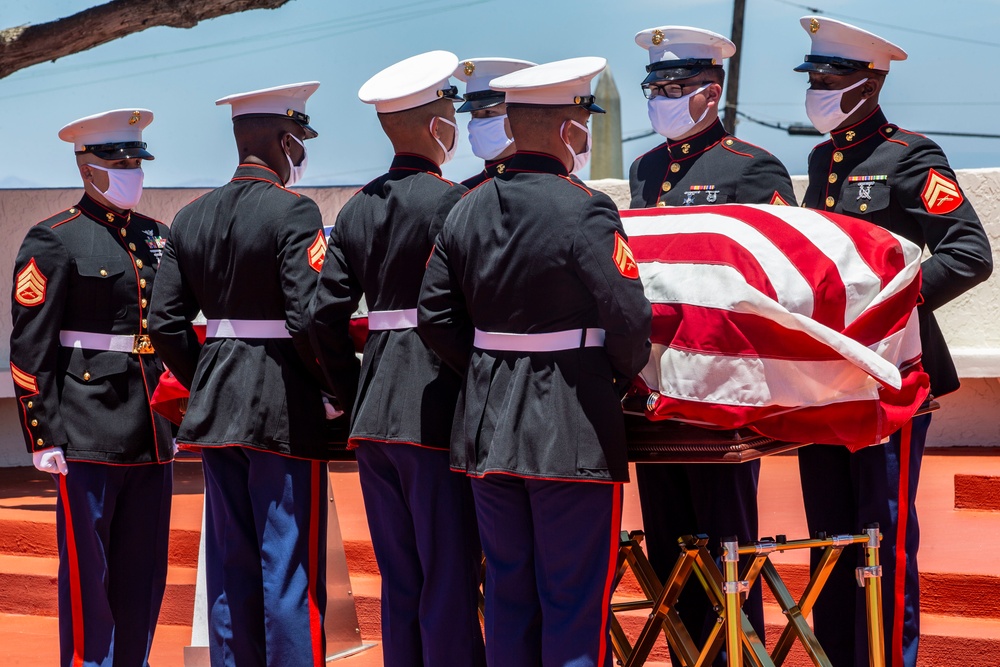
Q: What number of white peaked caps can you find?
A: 7